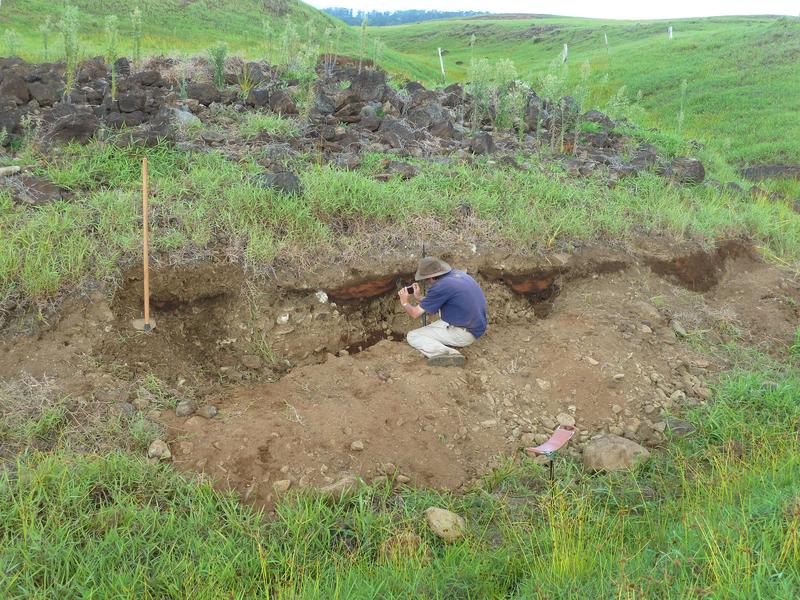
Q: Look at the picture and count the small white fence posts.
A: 4